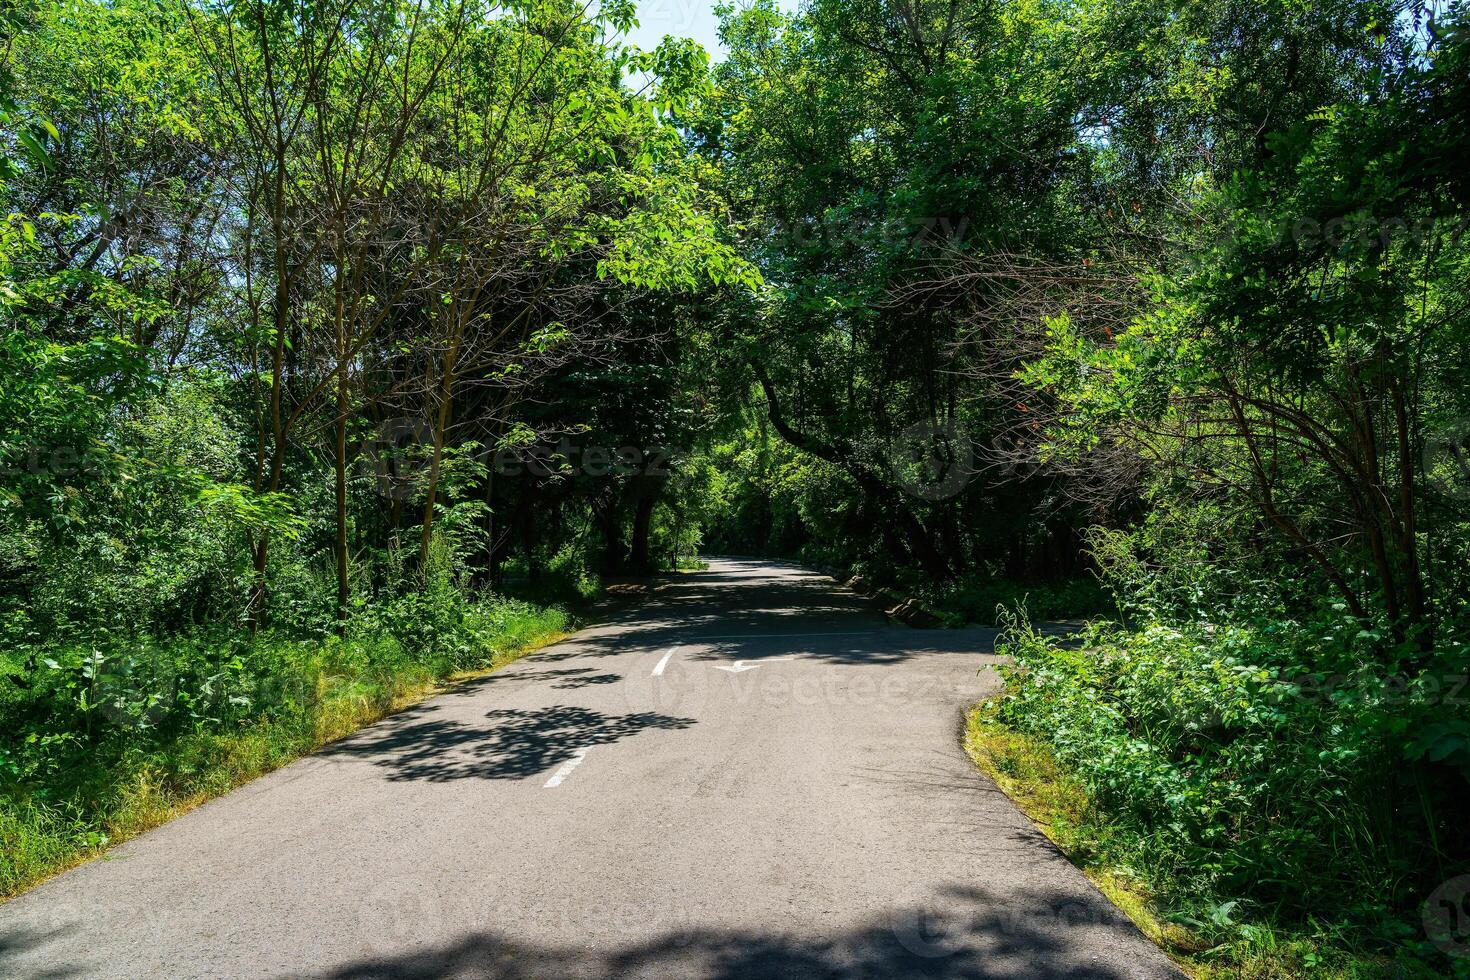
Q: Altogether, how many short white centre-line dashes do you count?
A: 2